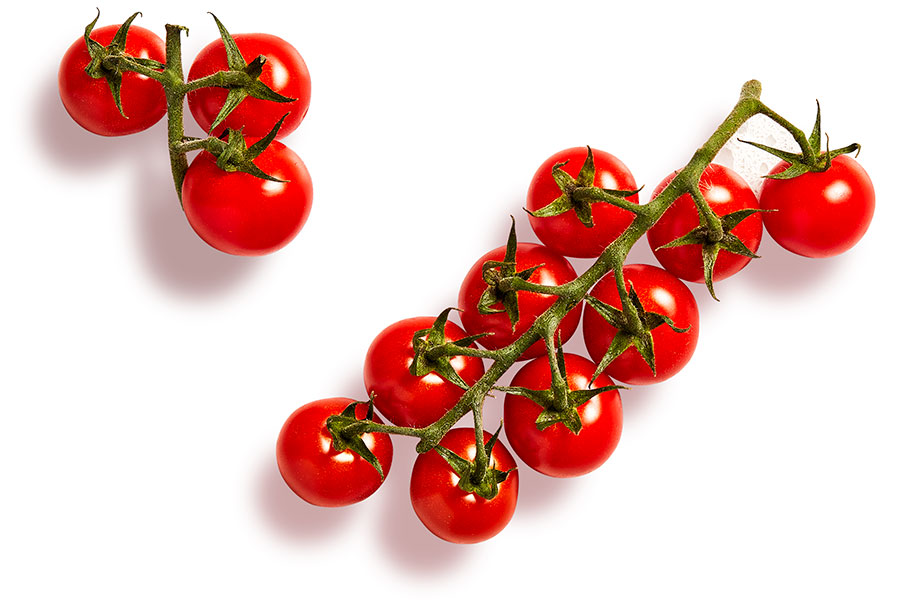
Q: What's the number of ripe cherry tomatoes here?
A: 12